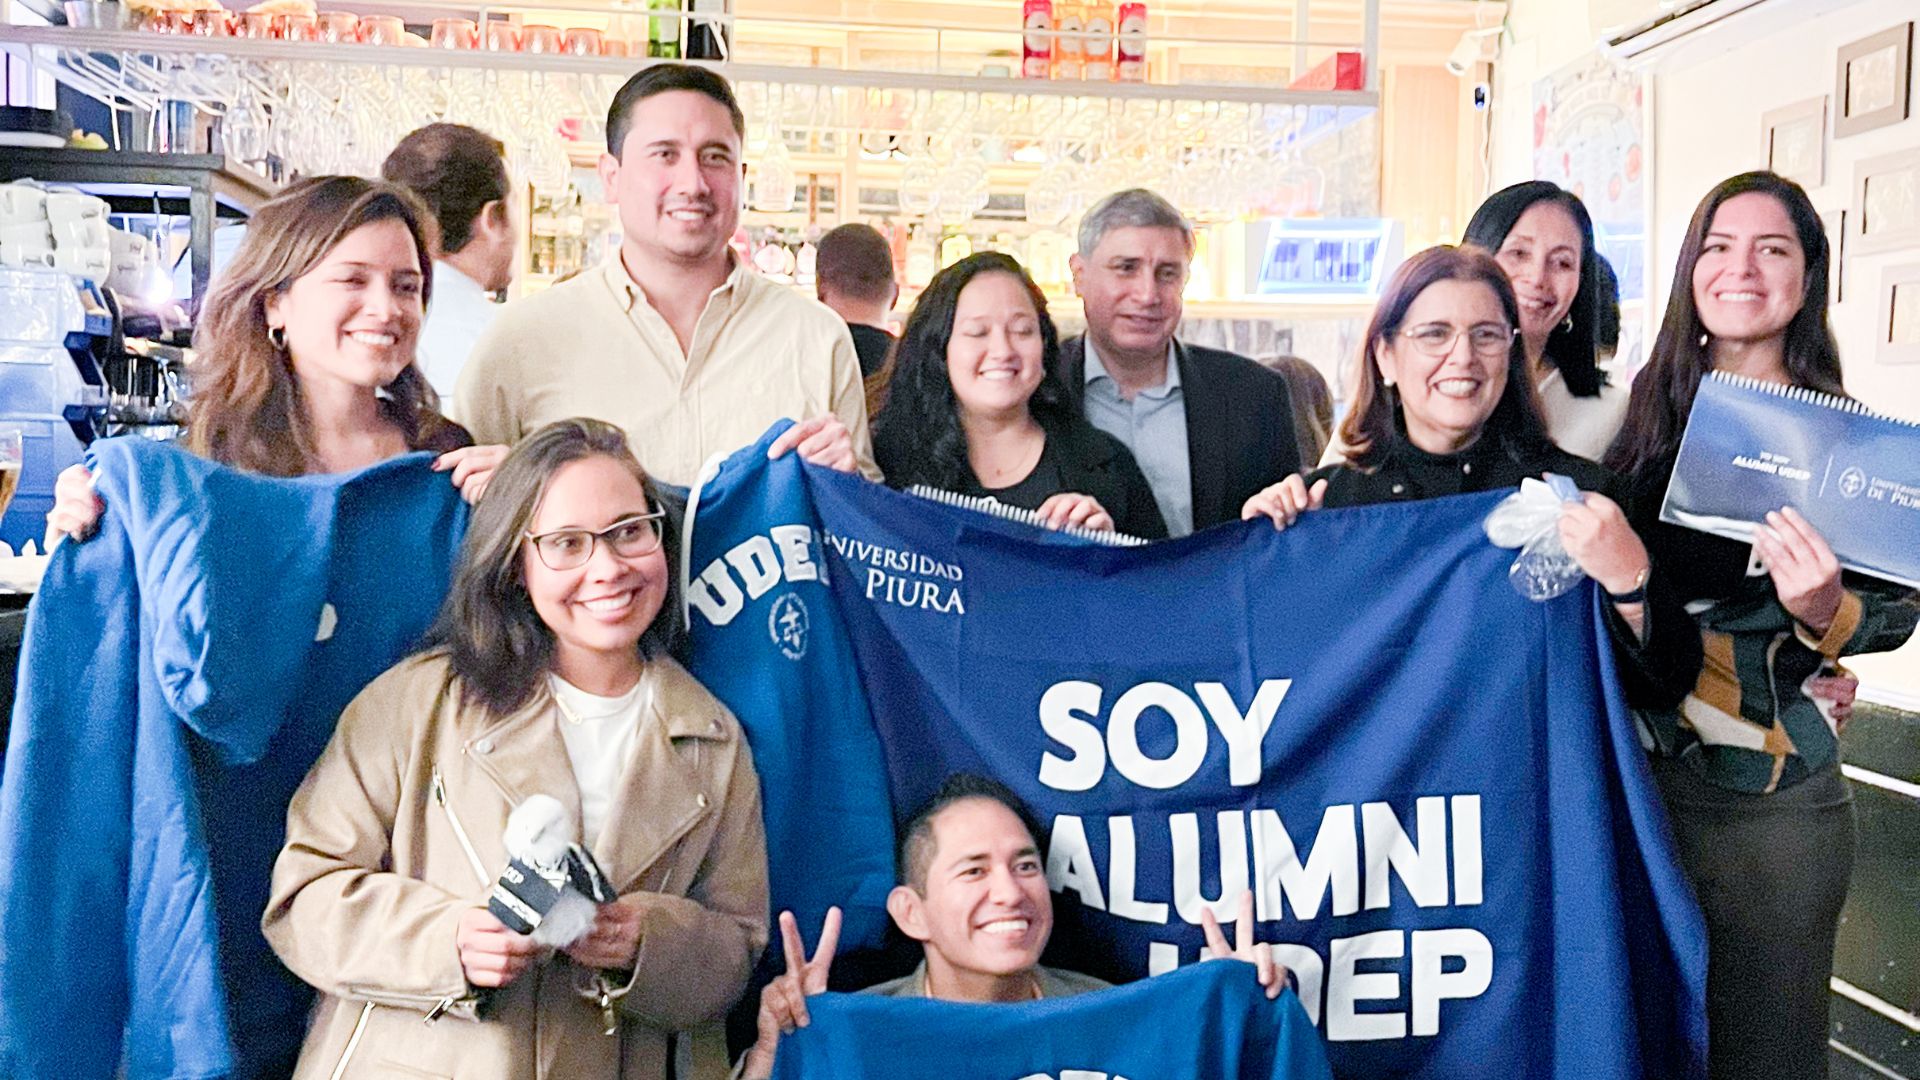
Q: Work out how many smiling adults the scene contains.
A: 9